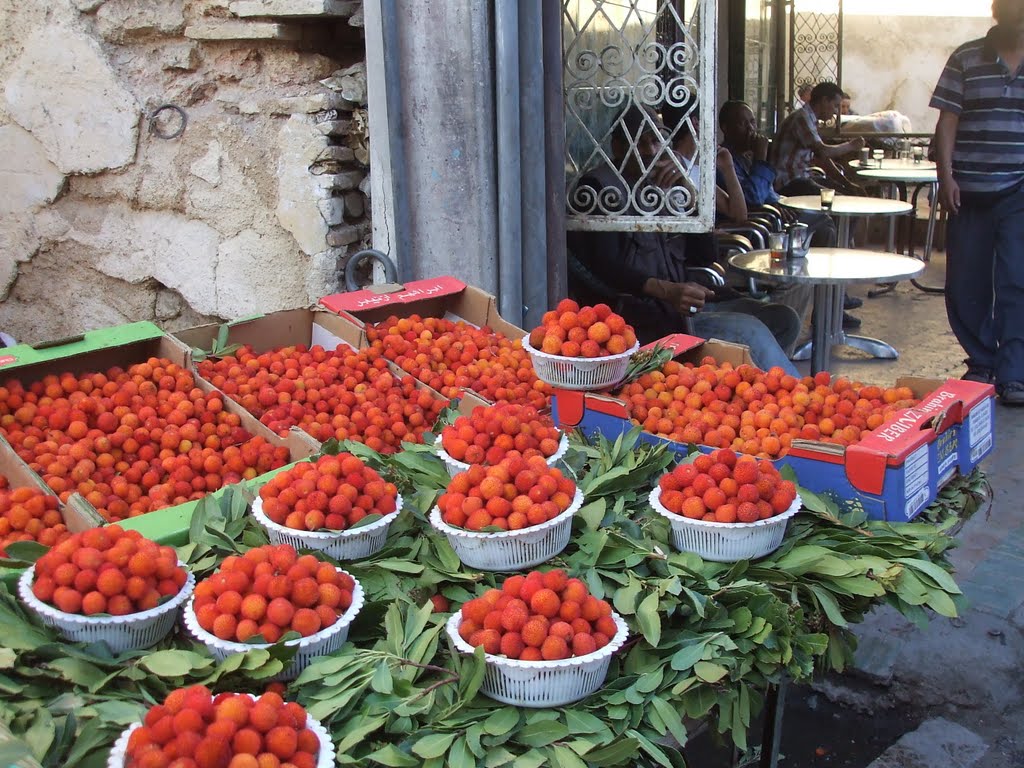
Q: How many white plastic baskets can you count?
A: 9